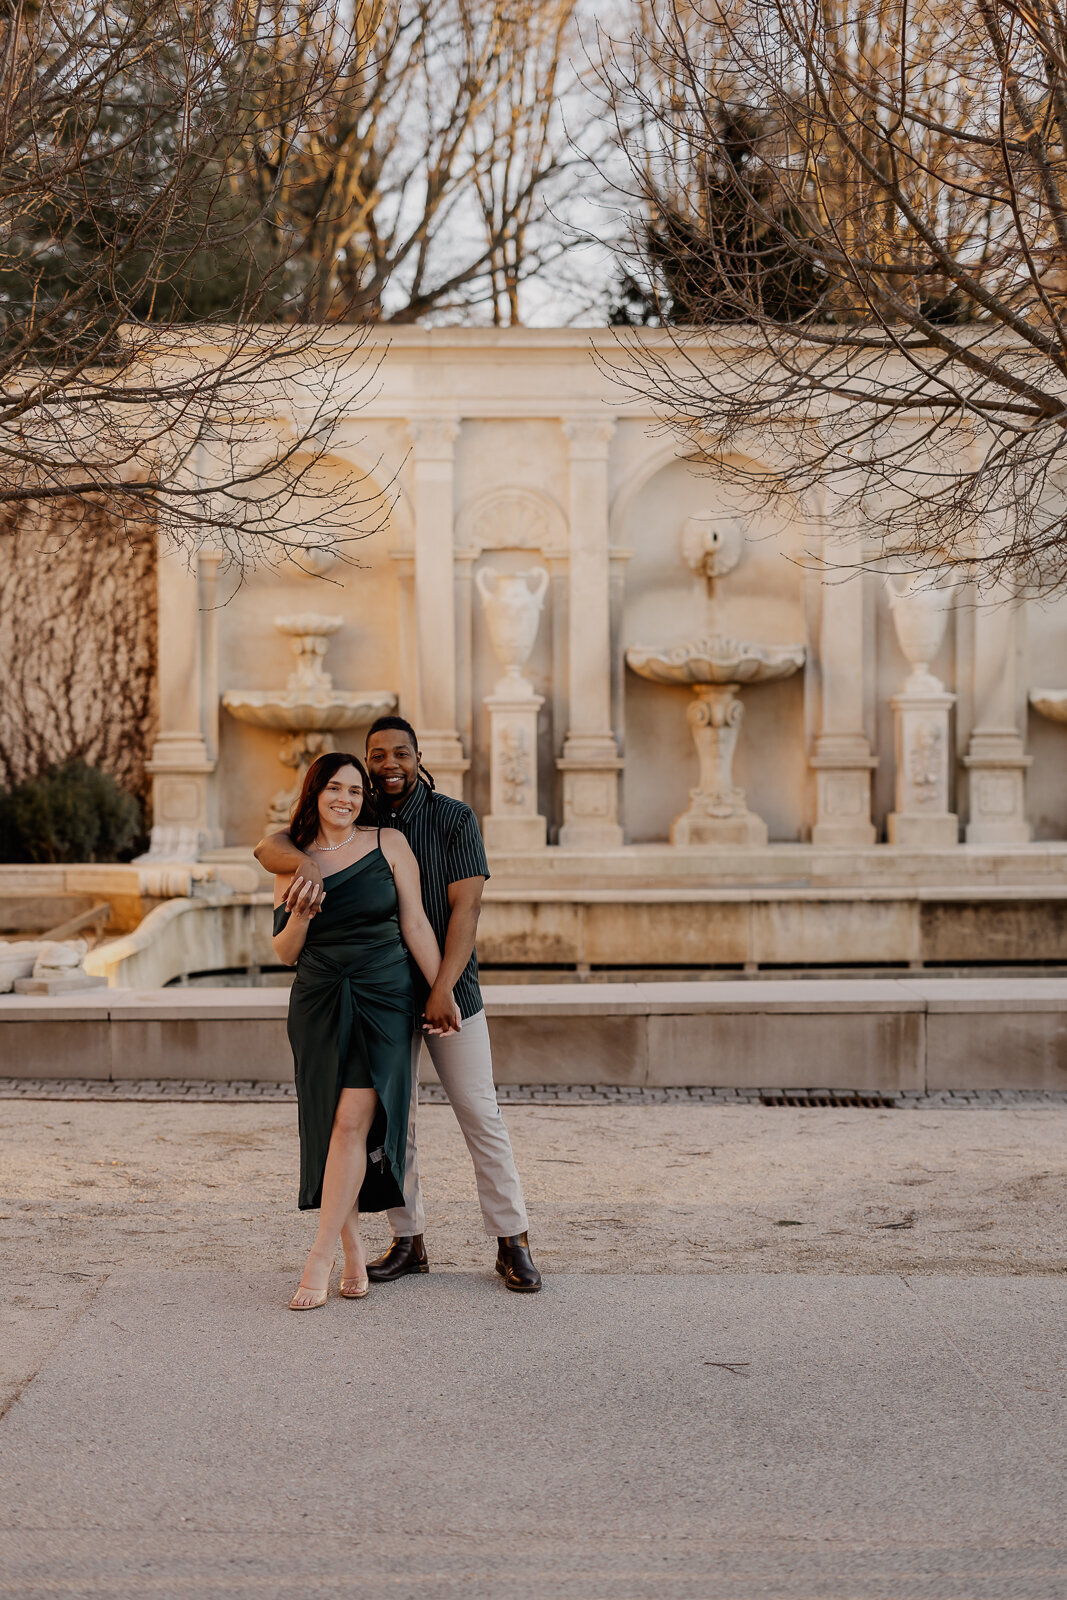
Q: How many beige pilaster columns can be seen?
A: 5